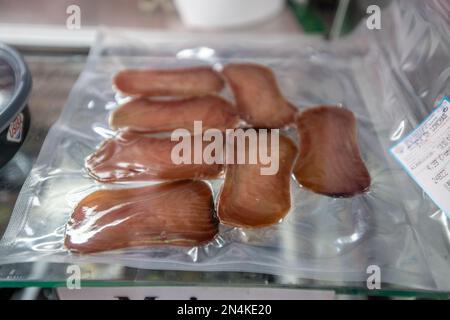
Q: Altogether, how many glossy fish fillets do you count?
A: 7